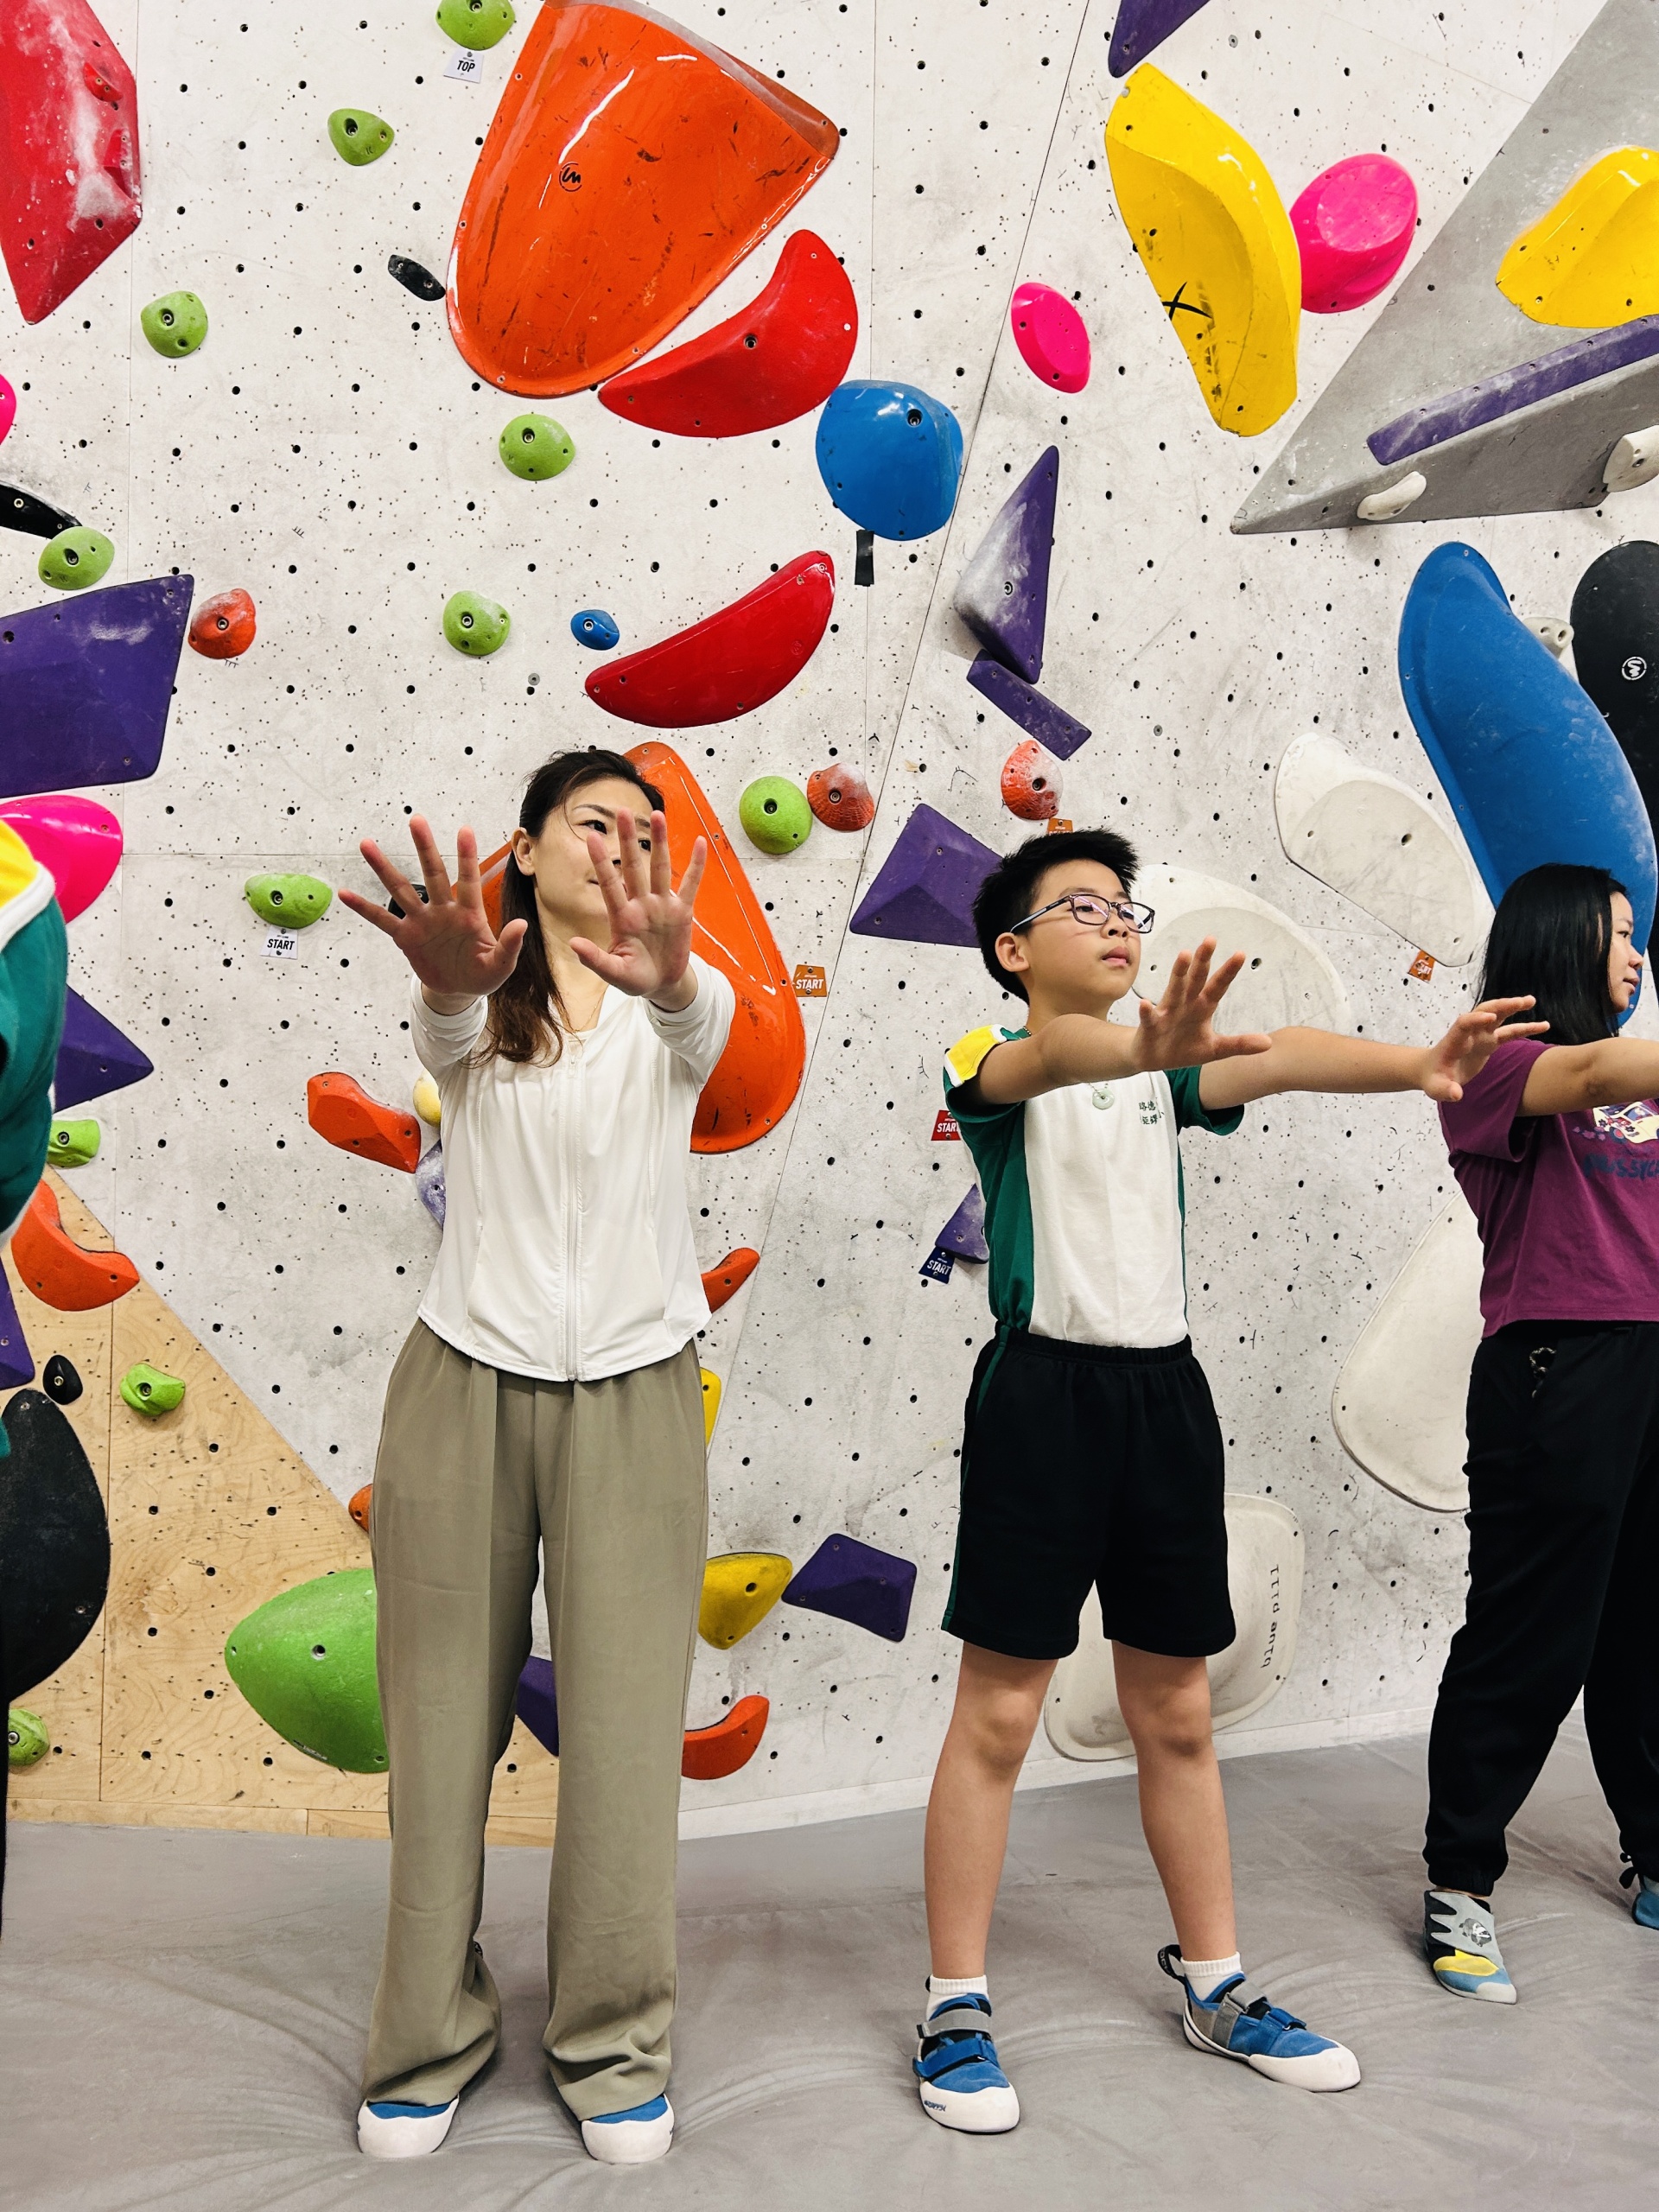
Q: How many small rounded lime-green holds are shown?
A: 11